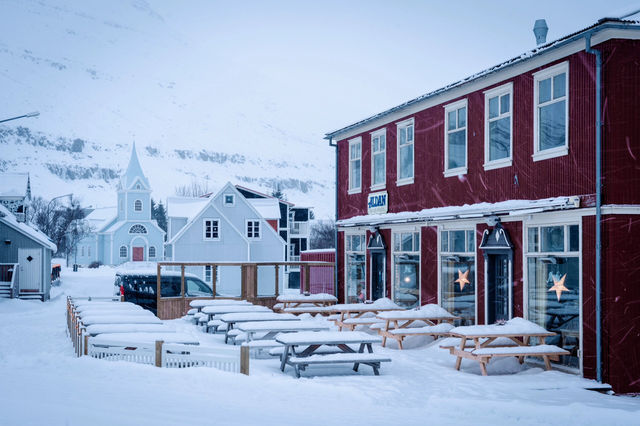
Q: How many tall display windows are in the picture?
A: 4